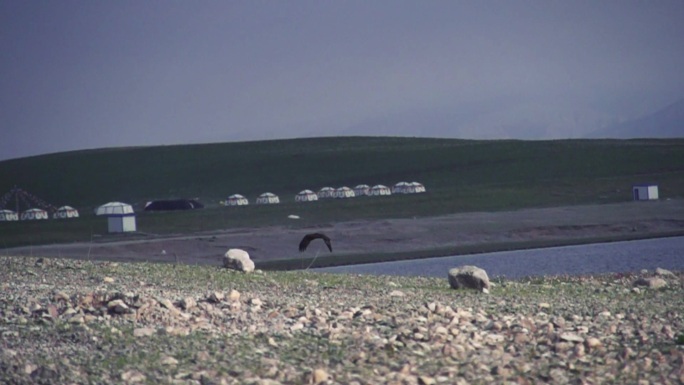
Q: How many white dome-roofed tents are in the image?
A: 13